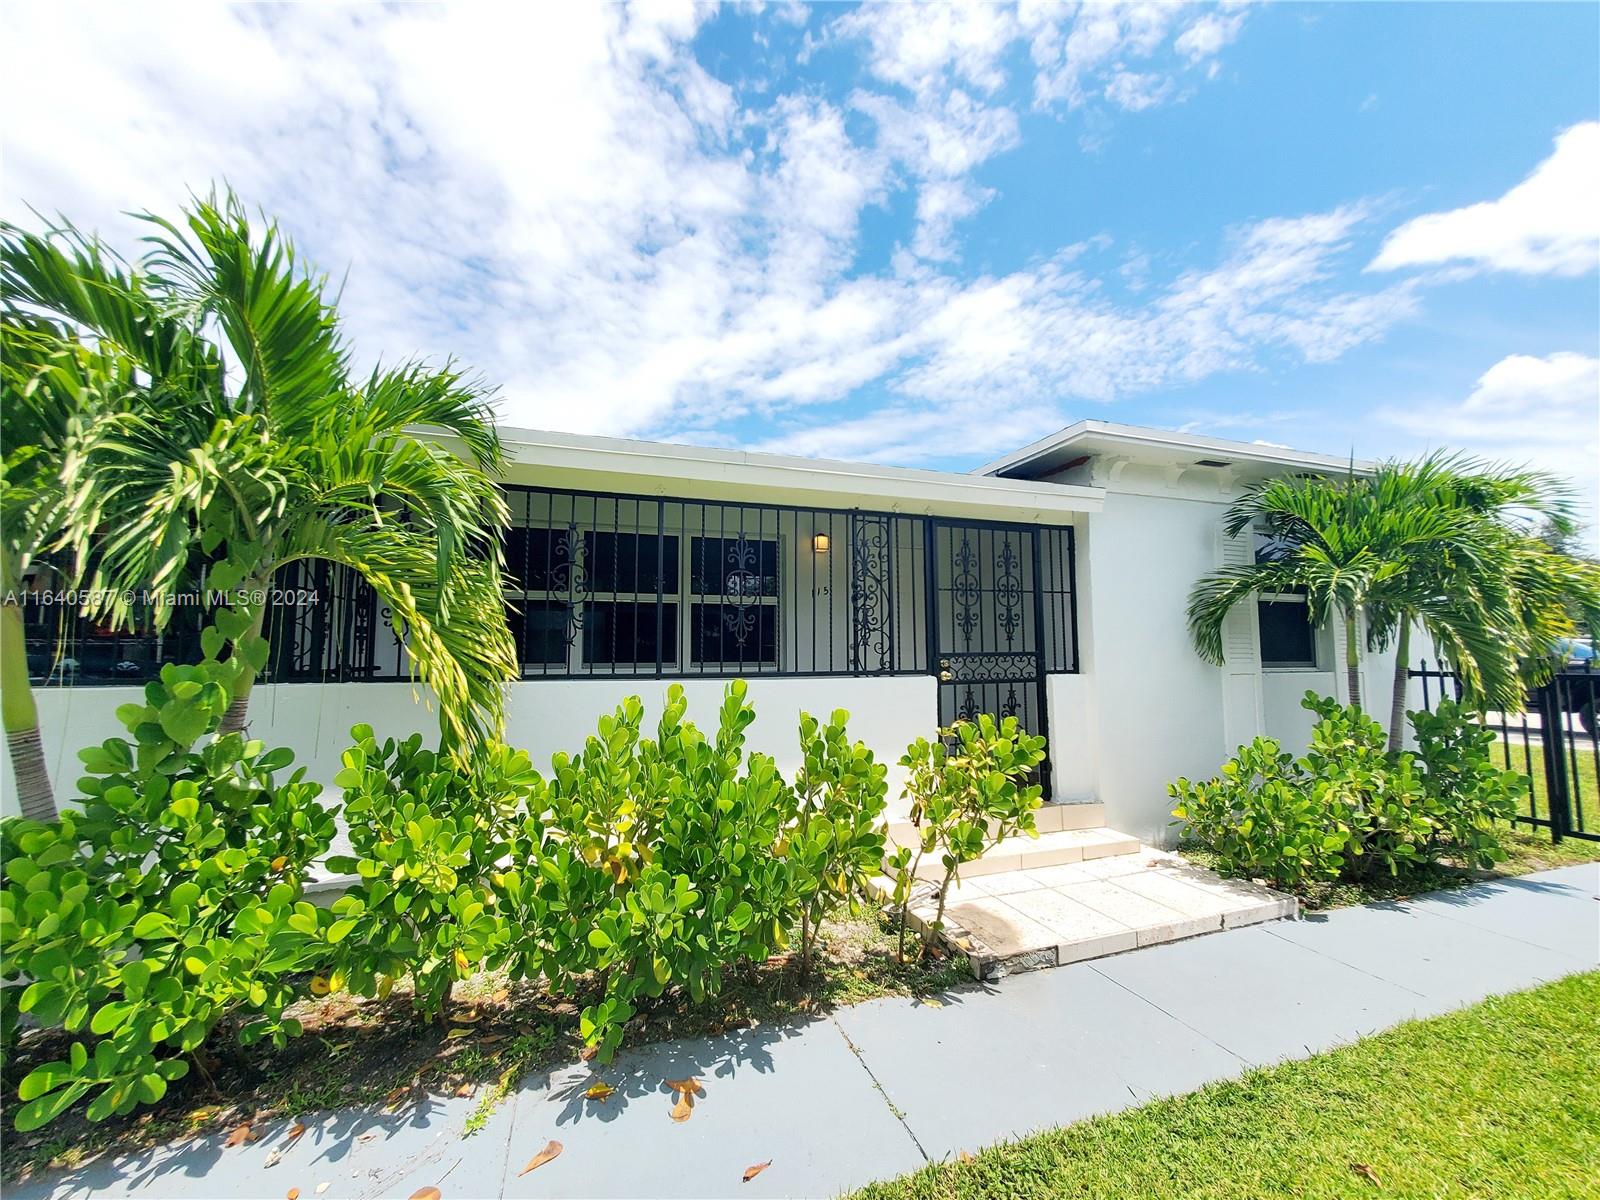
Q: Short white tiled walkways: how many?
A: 1